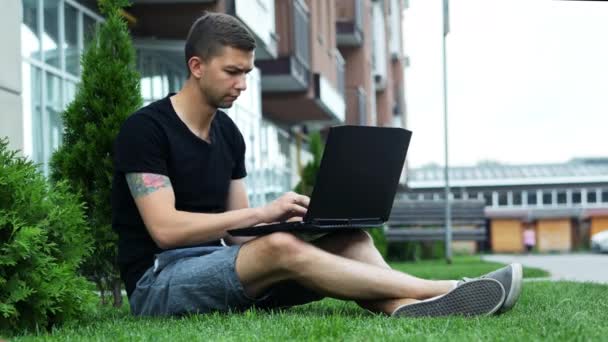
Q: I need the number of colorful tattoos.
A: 1